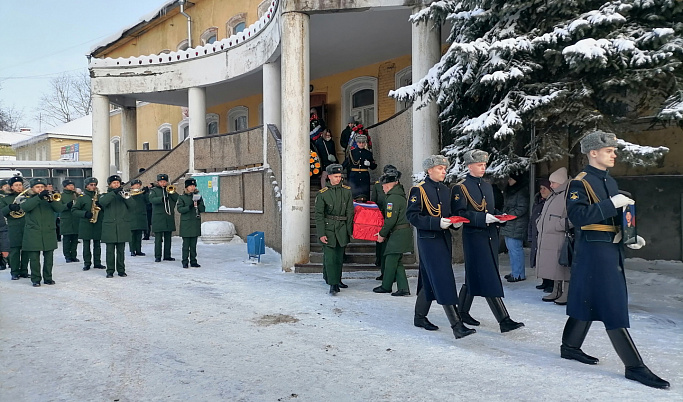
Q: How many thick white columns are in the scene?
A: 6